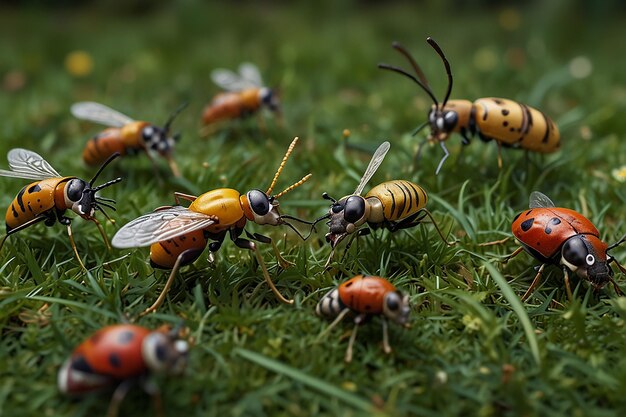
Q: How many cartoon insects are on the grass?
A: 9